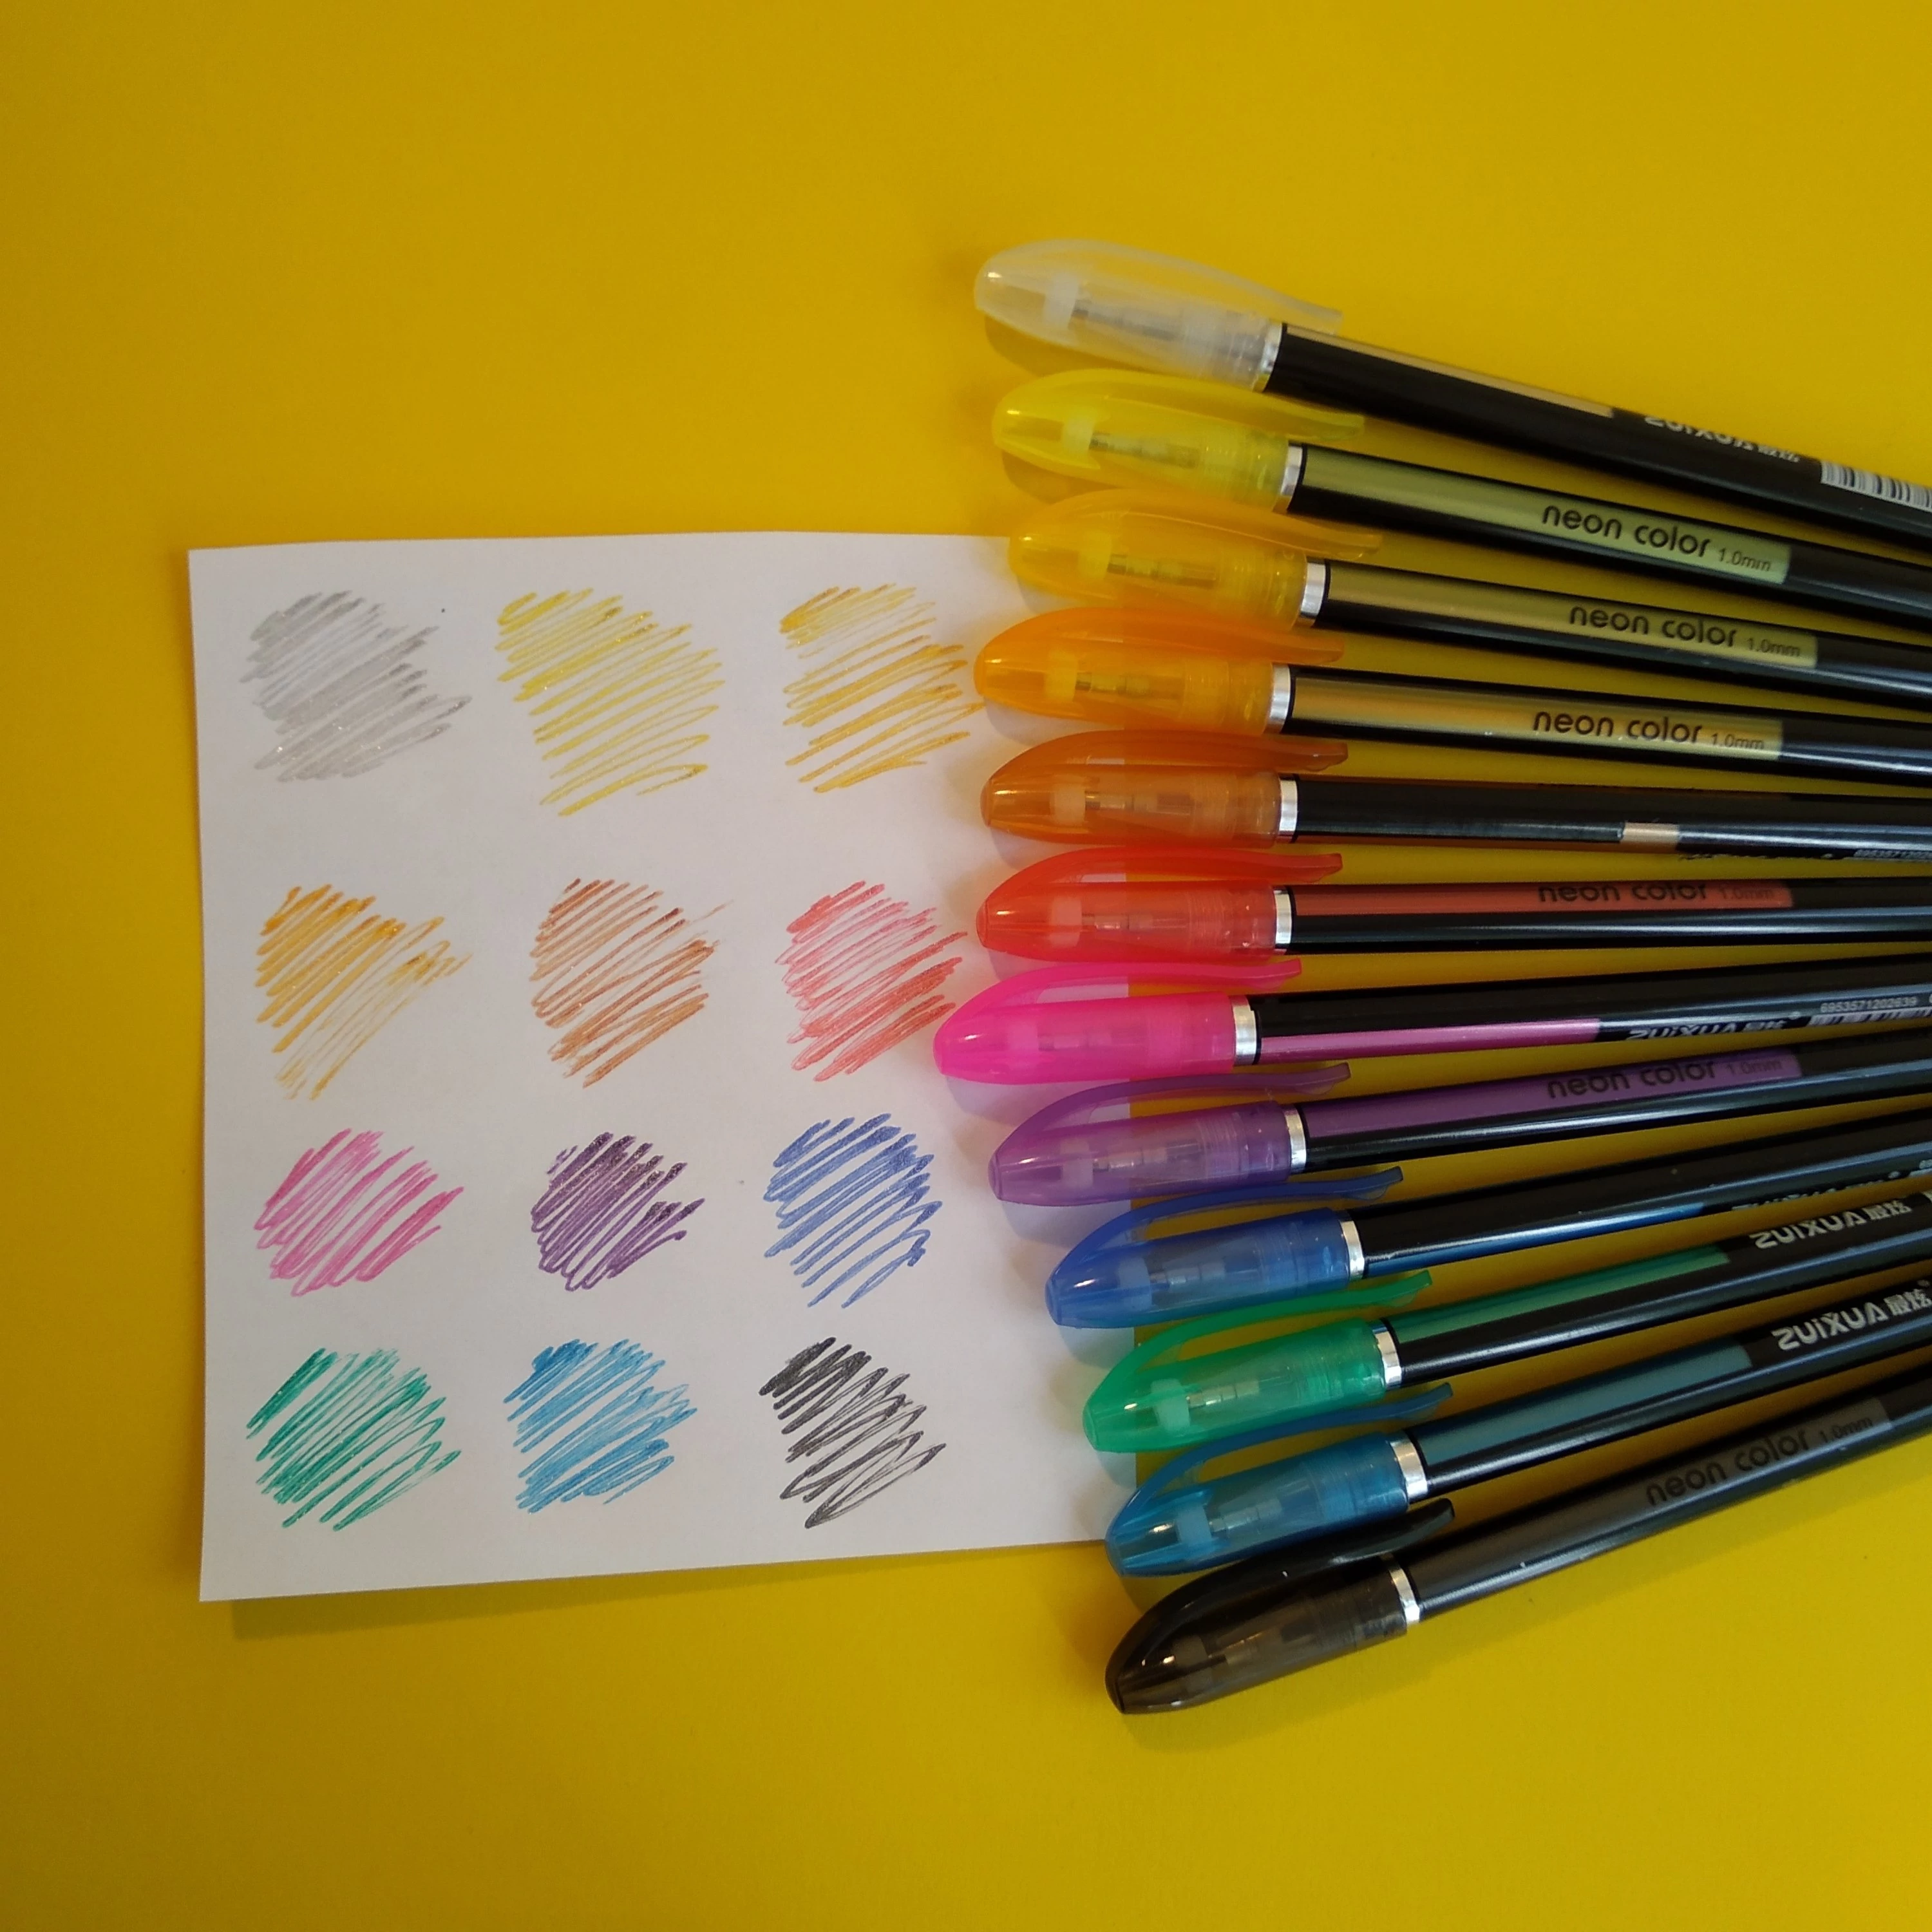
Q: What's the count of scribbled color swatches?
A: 12